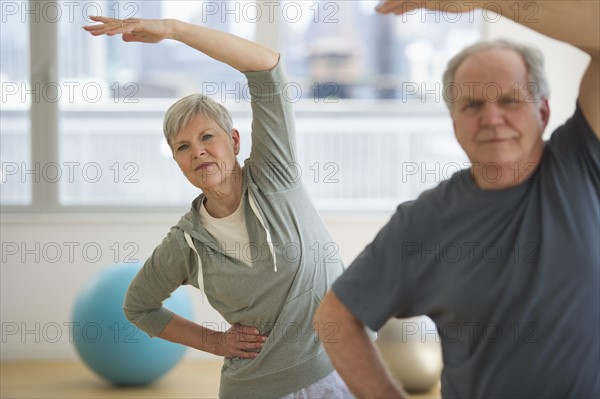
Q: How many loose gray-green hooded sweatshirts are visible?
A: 1